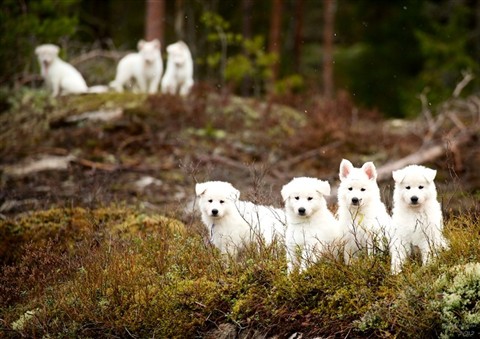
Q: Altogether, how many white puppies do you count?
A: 7